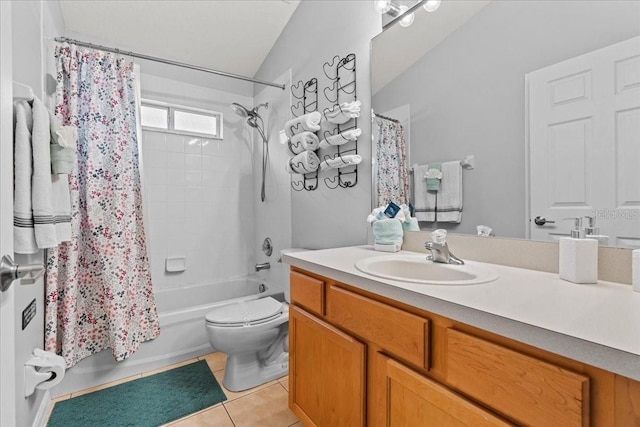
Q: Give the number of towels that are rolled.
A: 6